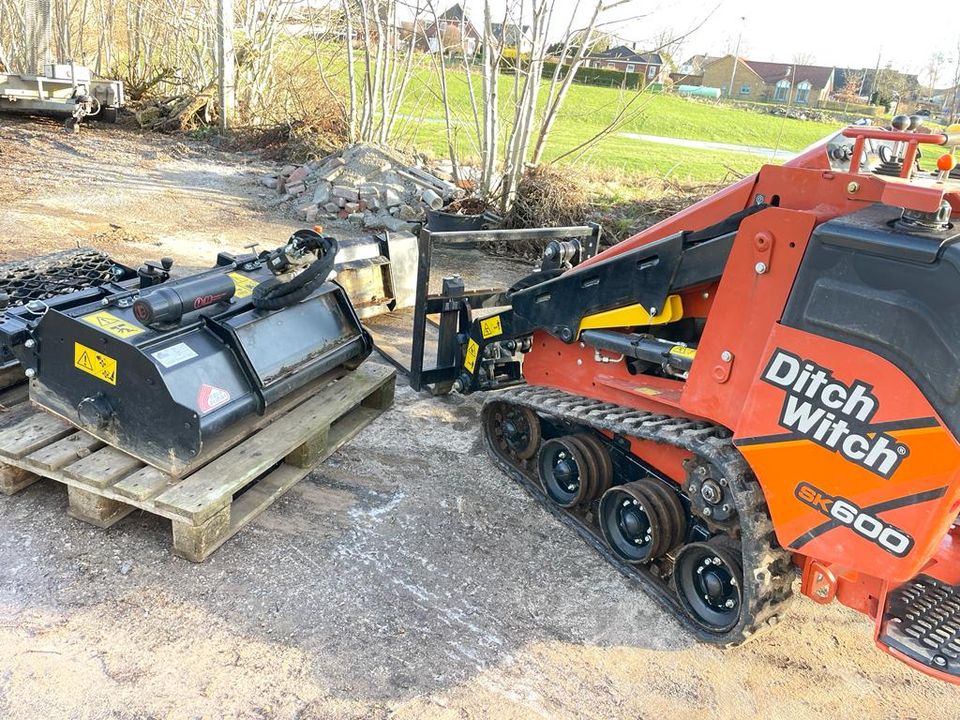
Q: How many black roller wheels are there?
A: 4